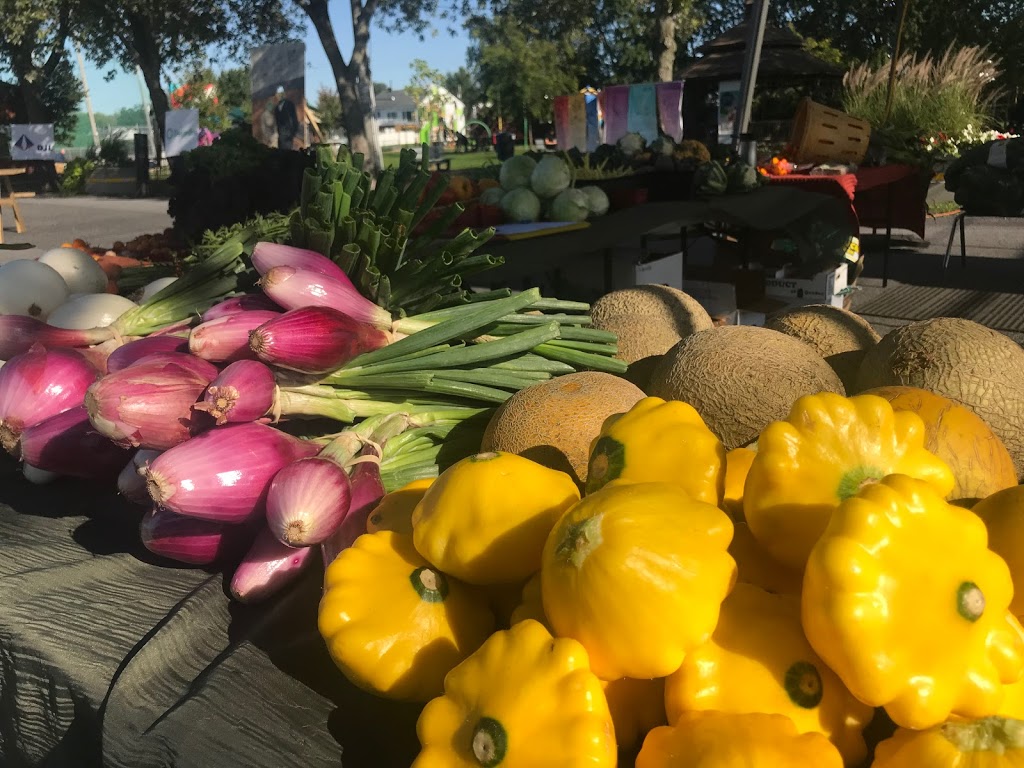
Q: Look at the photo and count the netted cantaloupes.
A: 5